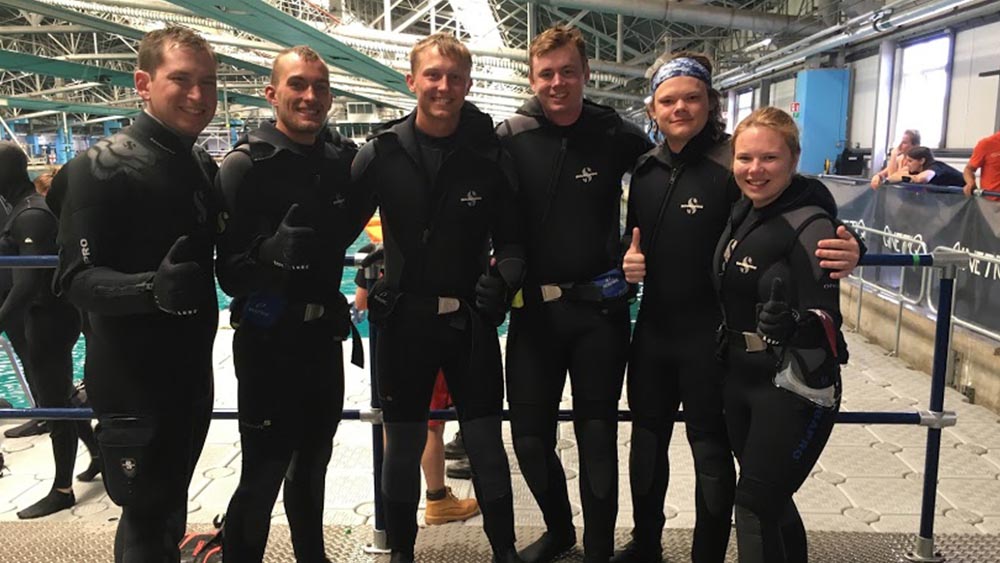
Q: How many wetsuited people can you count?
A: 7